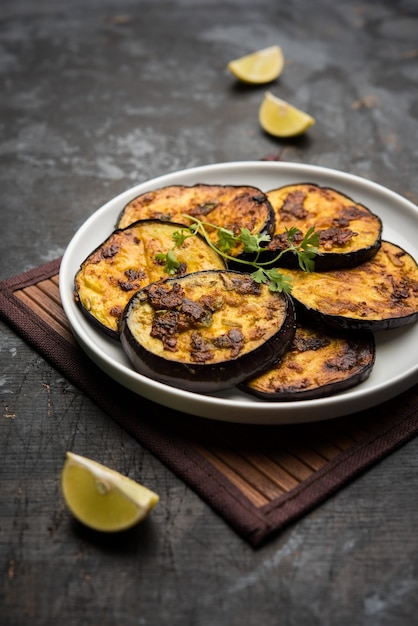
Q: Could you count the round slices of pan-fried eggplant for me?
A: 6